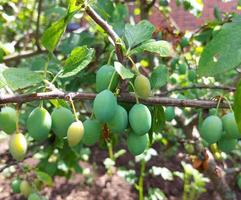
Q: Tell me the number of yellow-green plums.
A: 3